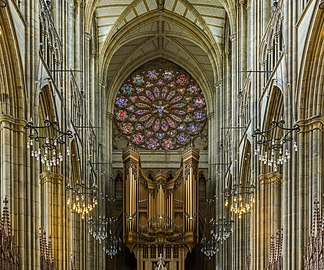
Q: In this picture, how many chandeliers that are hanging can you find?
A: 8